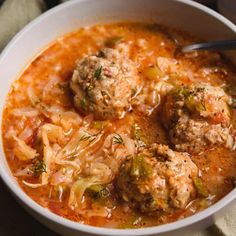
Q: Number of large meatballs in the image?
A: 3